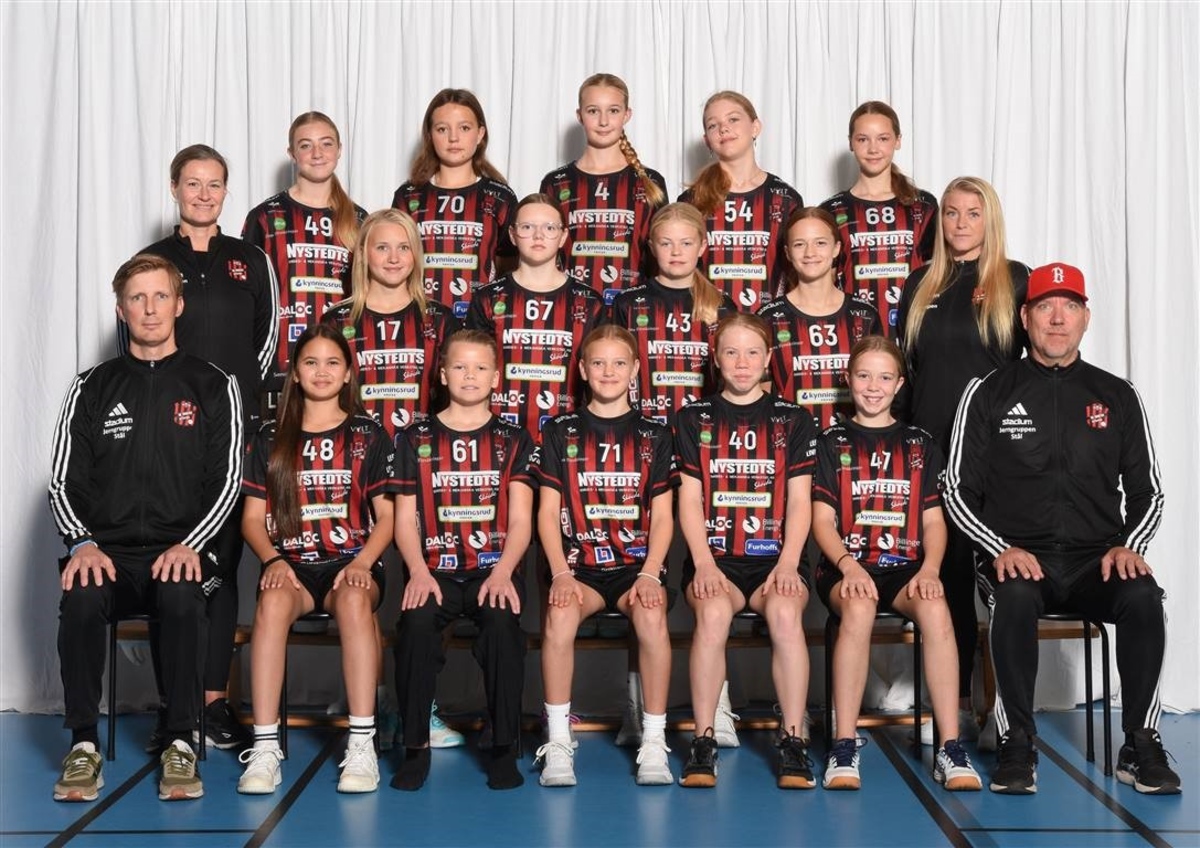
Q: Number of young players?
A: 14